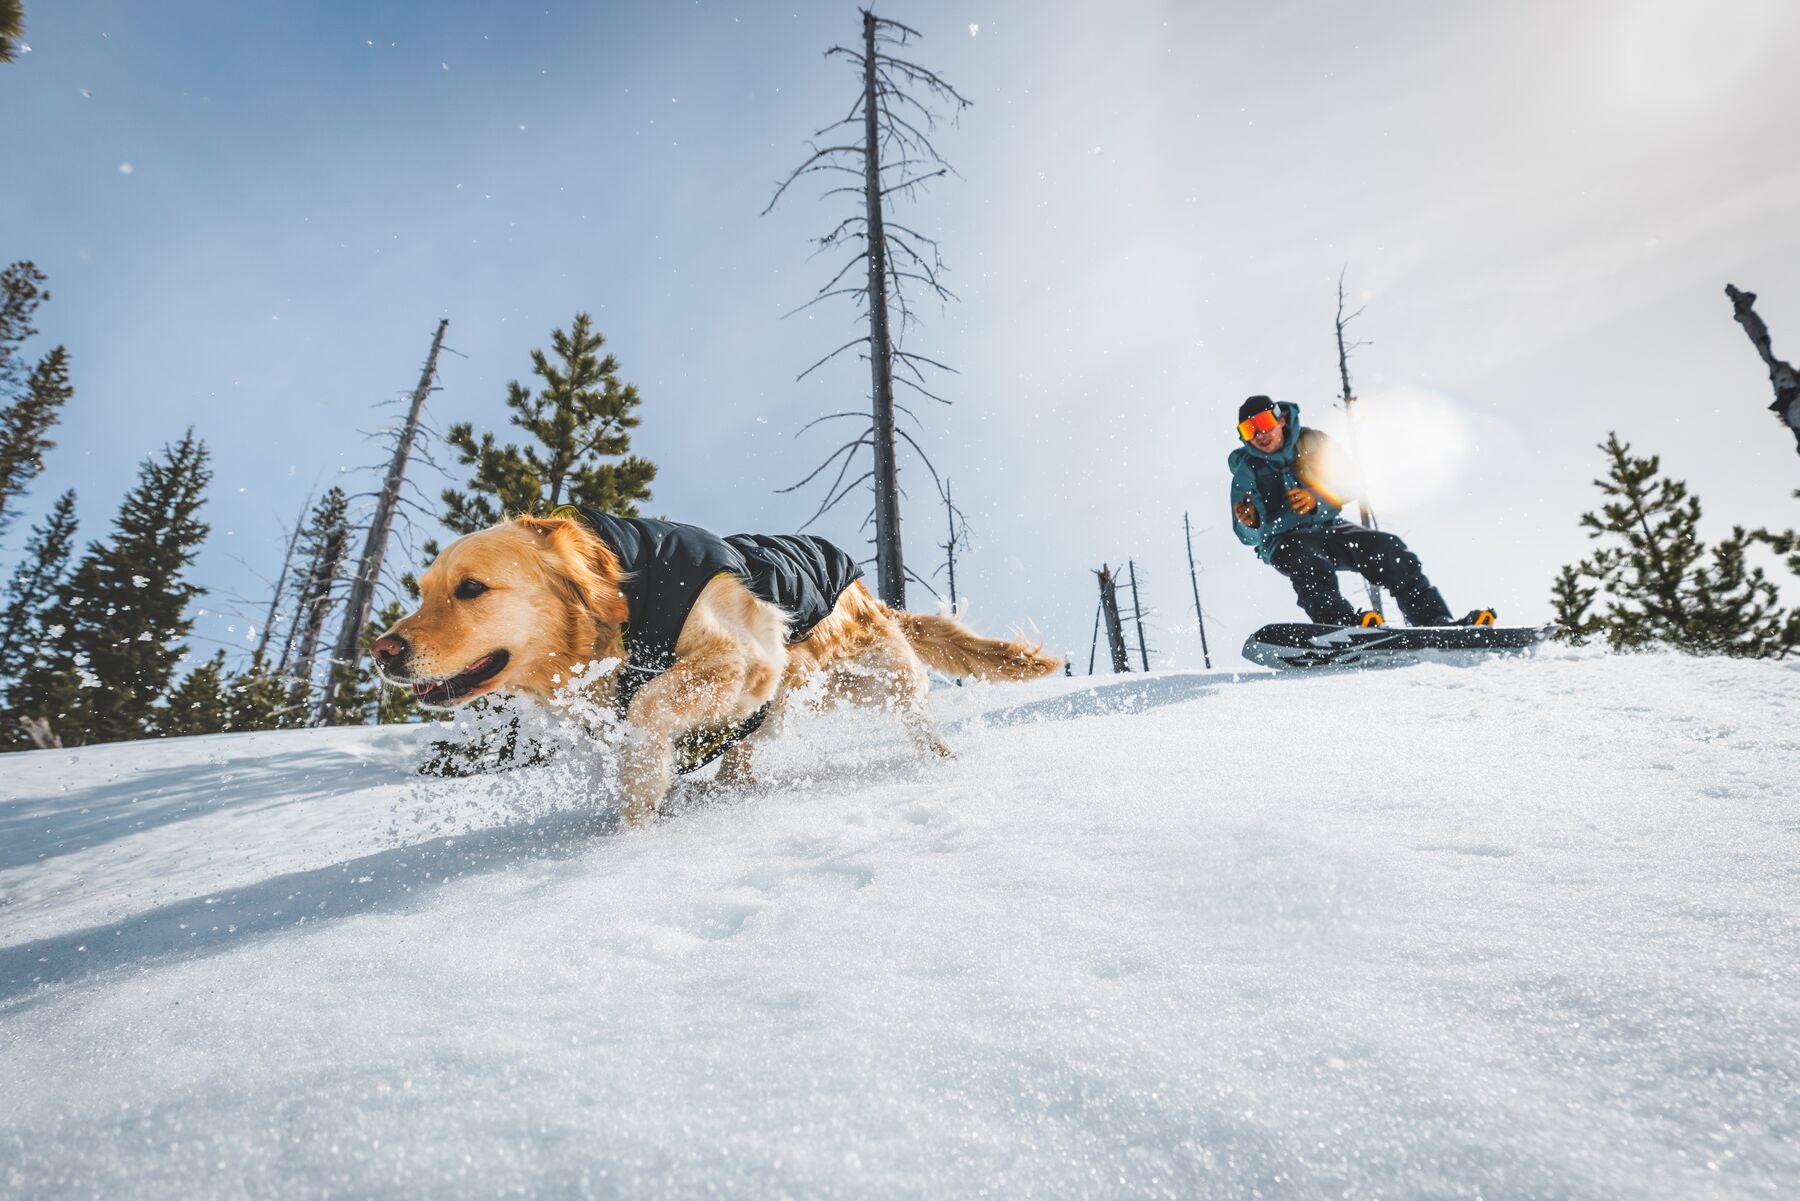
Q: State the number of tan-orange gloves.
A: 2